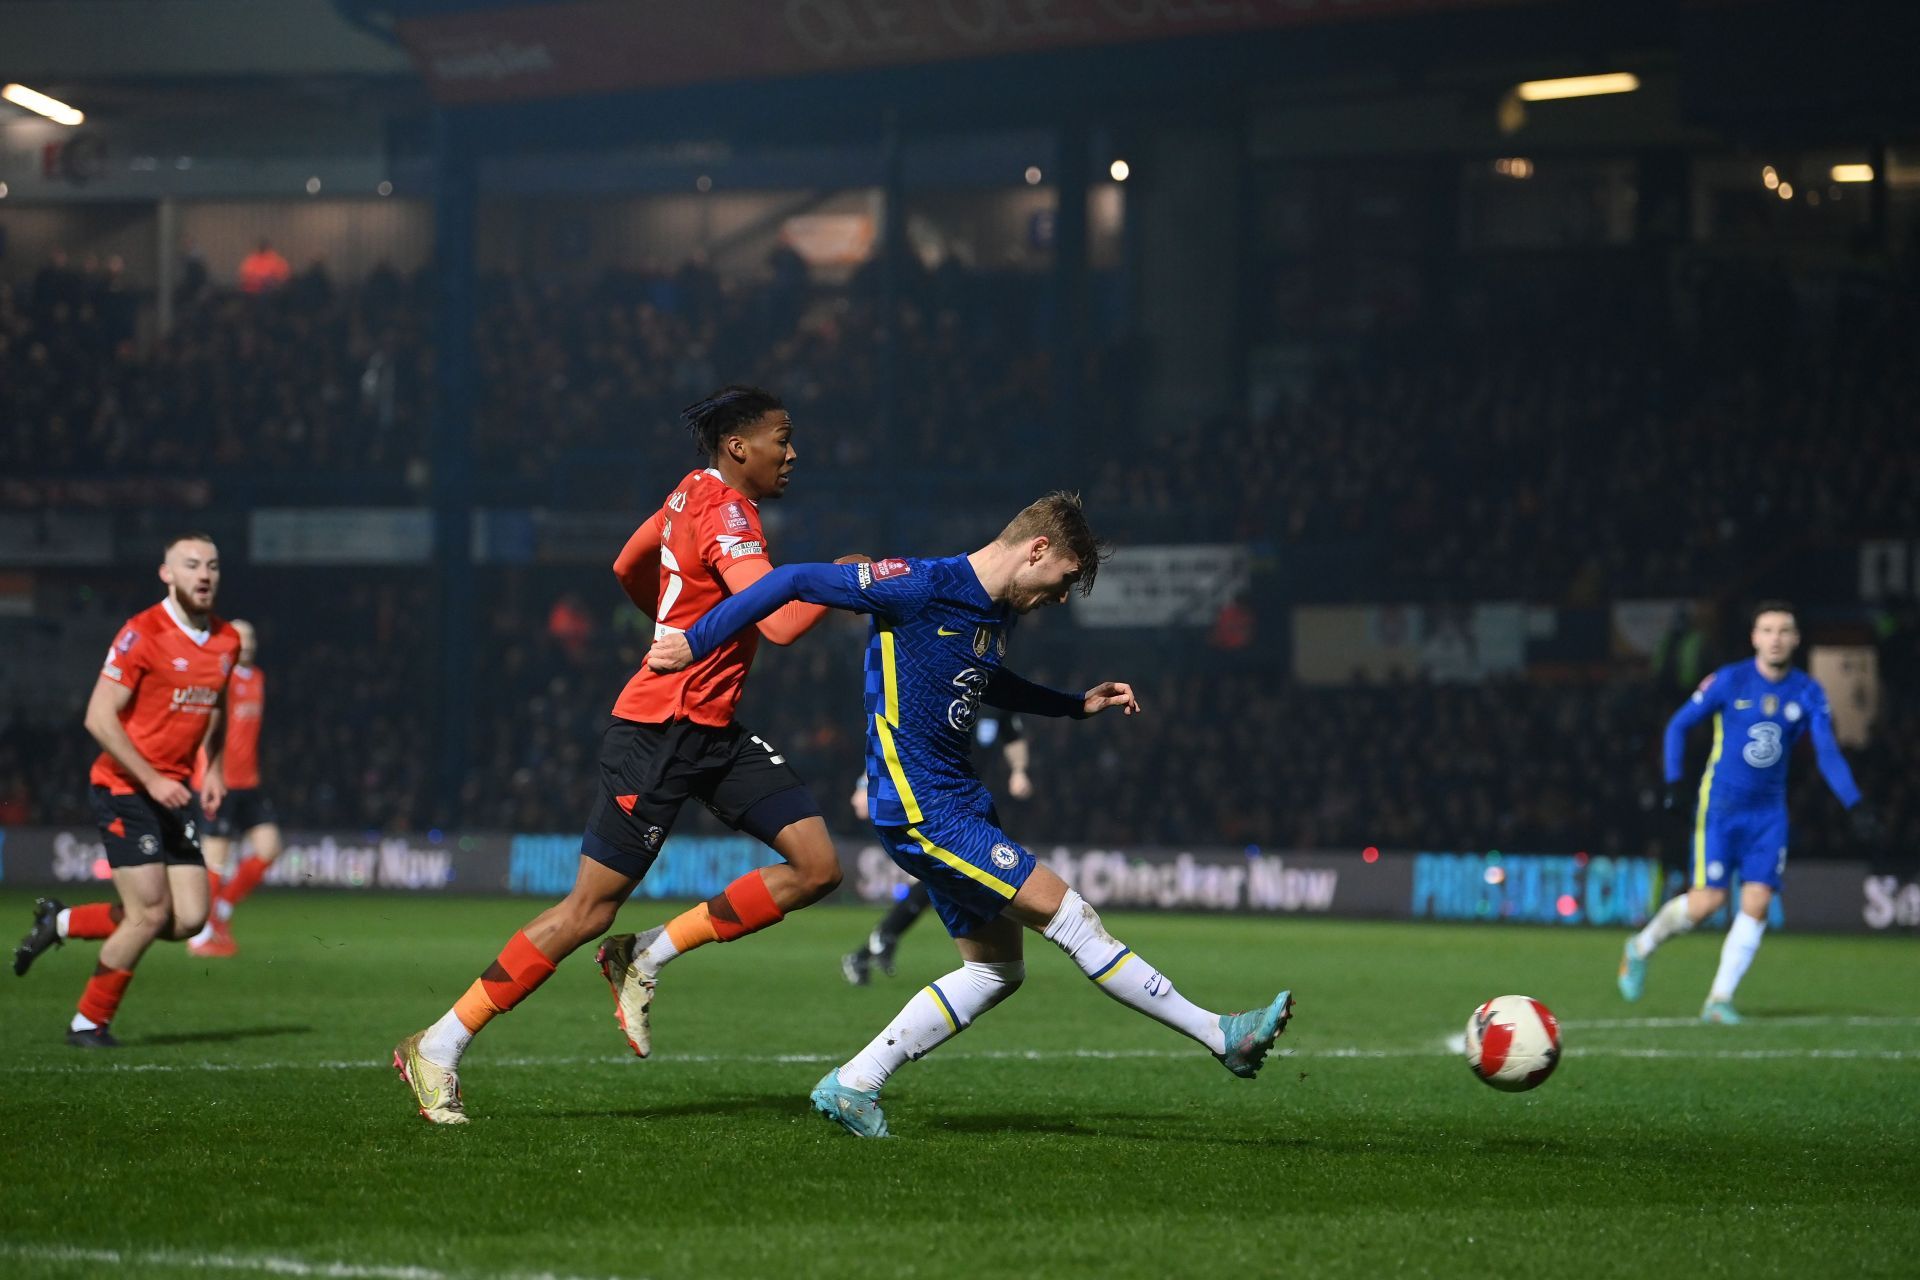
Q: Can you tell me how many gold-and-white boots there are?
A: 2